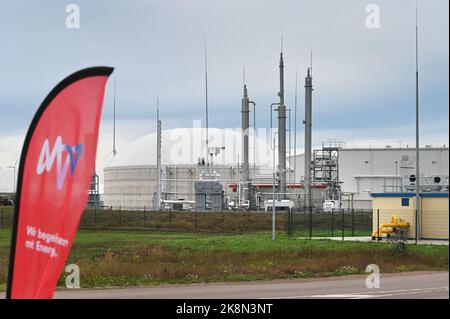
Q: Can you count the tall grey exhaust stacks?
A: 3